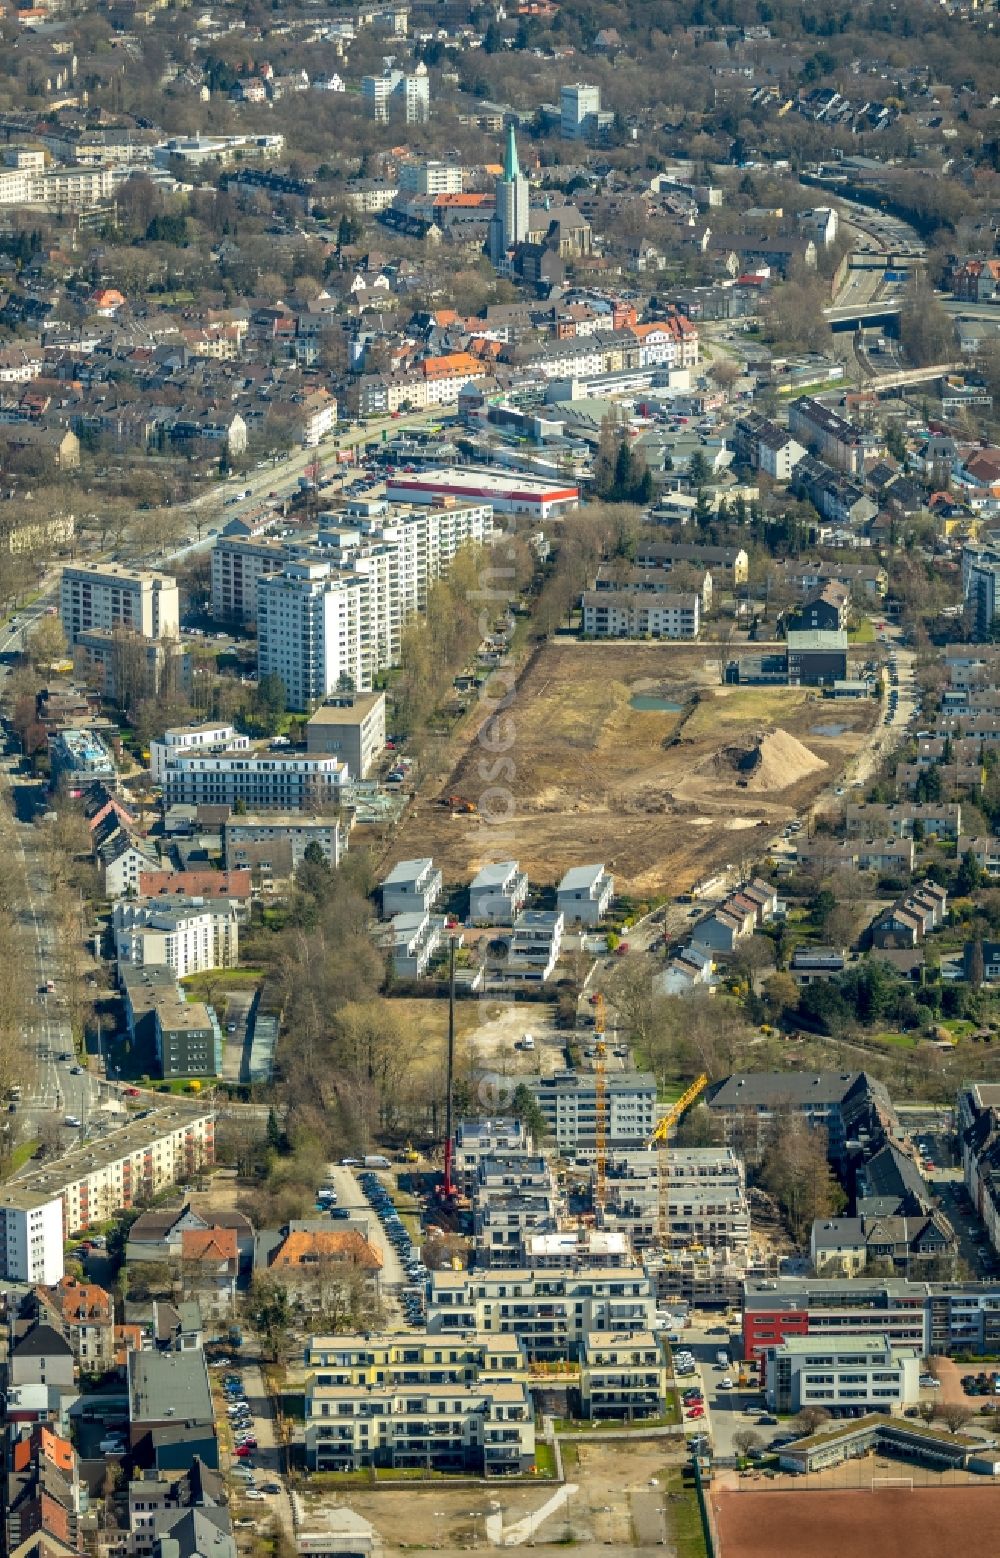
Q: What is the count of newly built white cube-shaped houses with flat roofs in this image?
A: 5